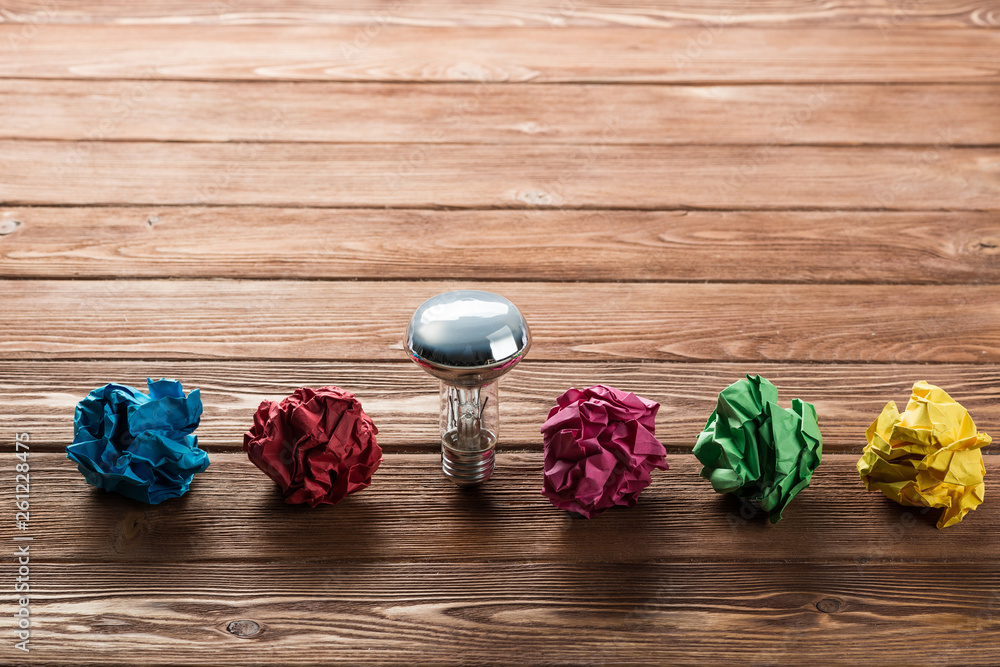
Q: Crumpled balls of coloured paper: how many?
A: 5